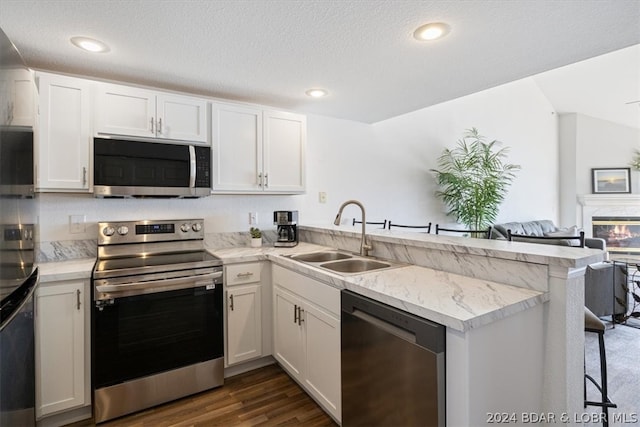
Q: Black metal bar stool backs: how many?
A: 4